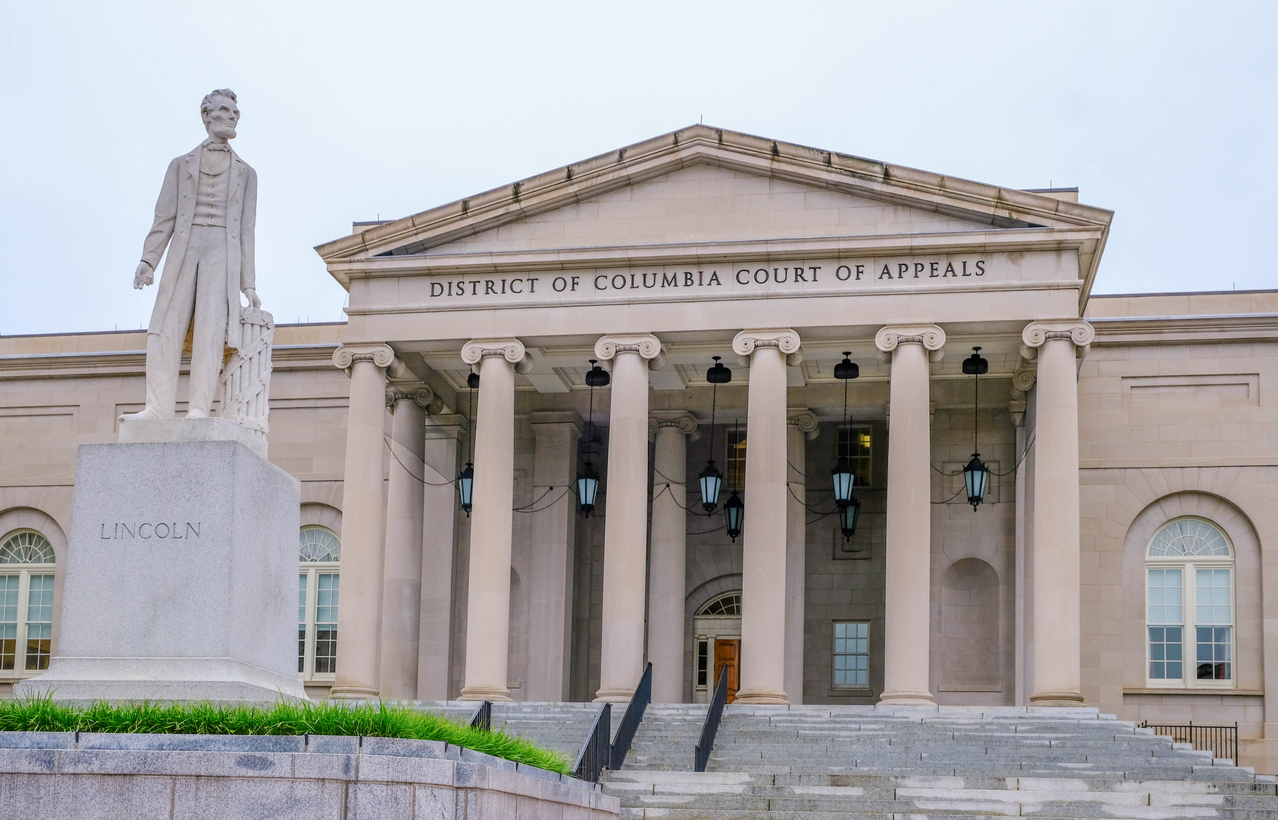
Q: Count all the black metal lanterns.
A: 7